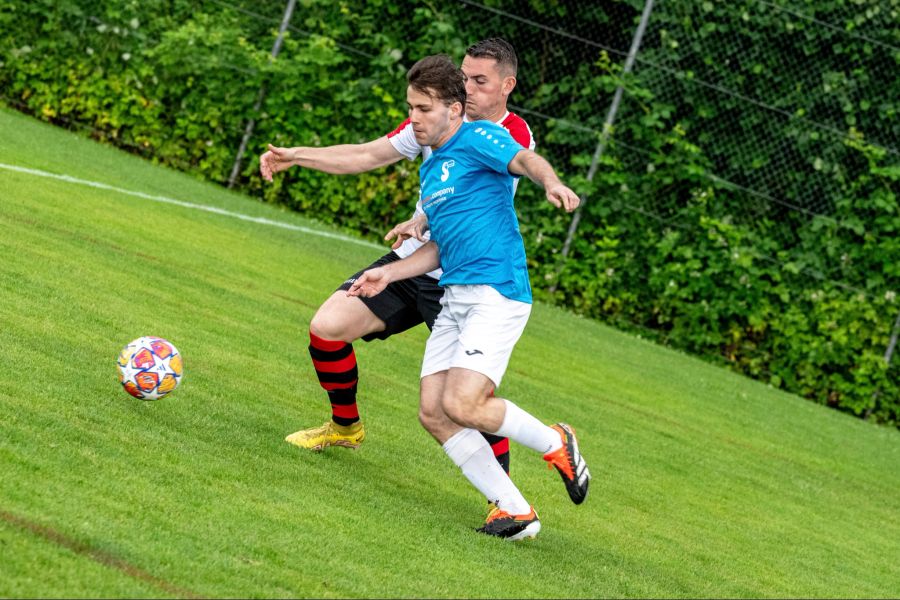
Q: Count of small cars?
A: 0